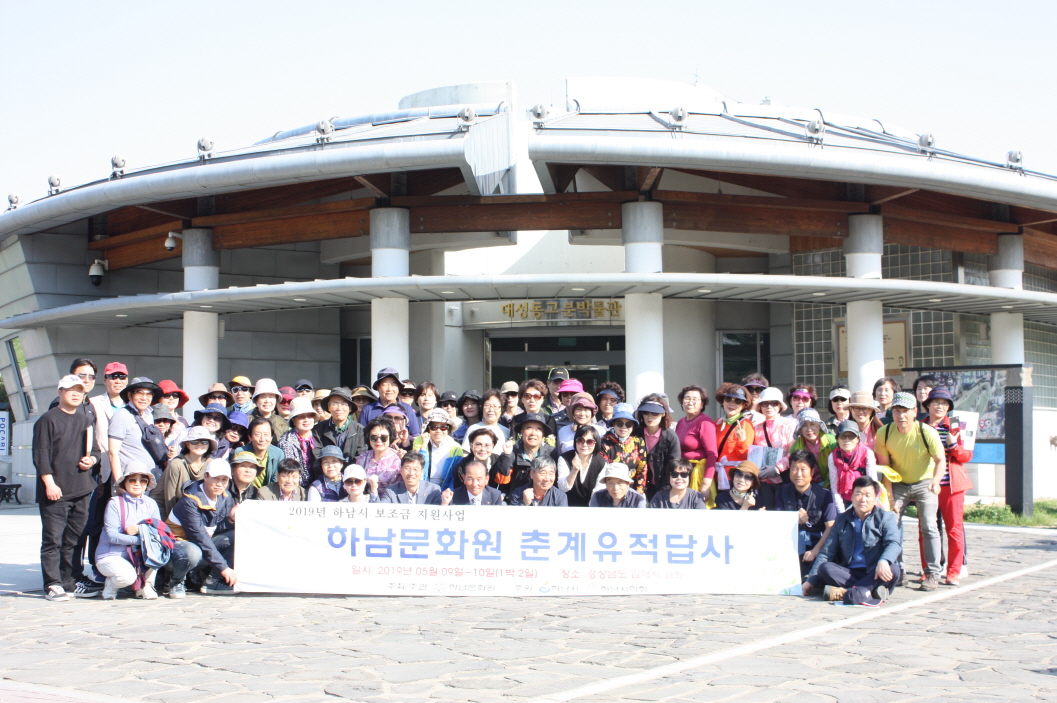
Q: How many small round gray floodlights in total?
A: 11